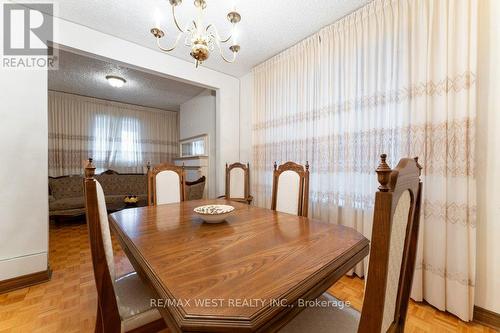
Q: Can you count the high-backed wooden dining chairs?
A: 5